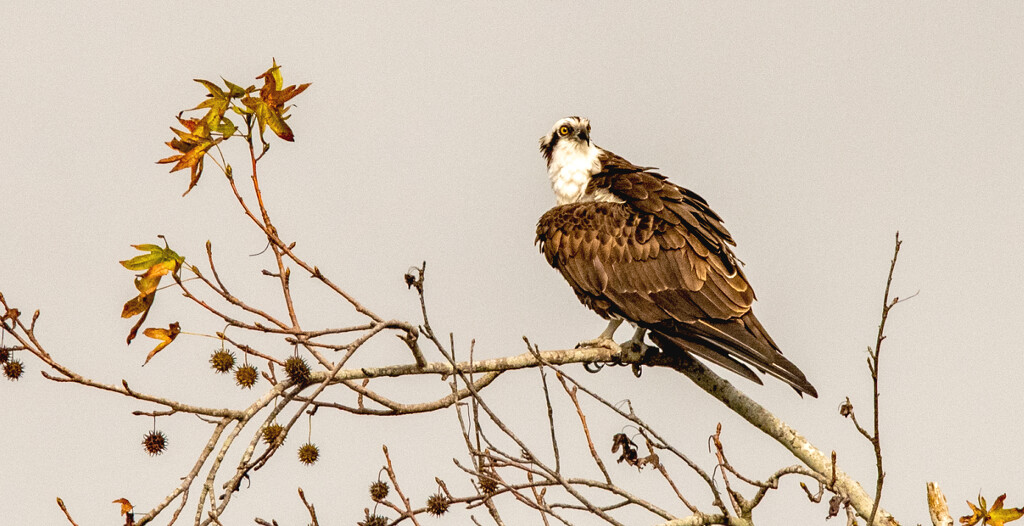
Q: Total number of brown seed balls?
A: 12